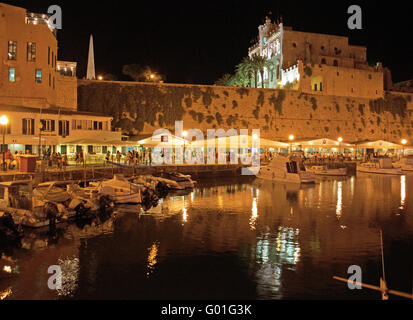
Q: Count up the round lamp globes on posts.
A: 6